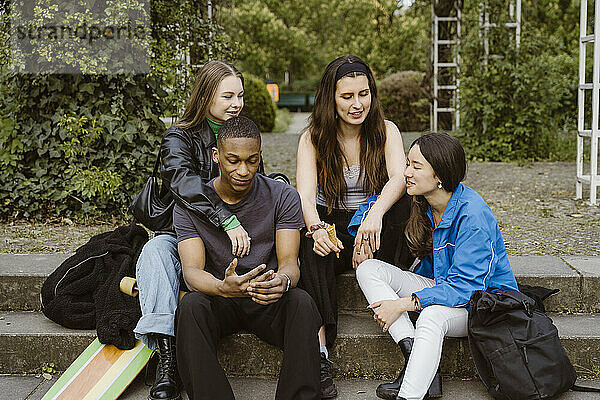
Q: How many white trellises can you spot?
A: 3